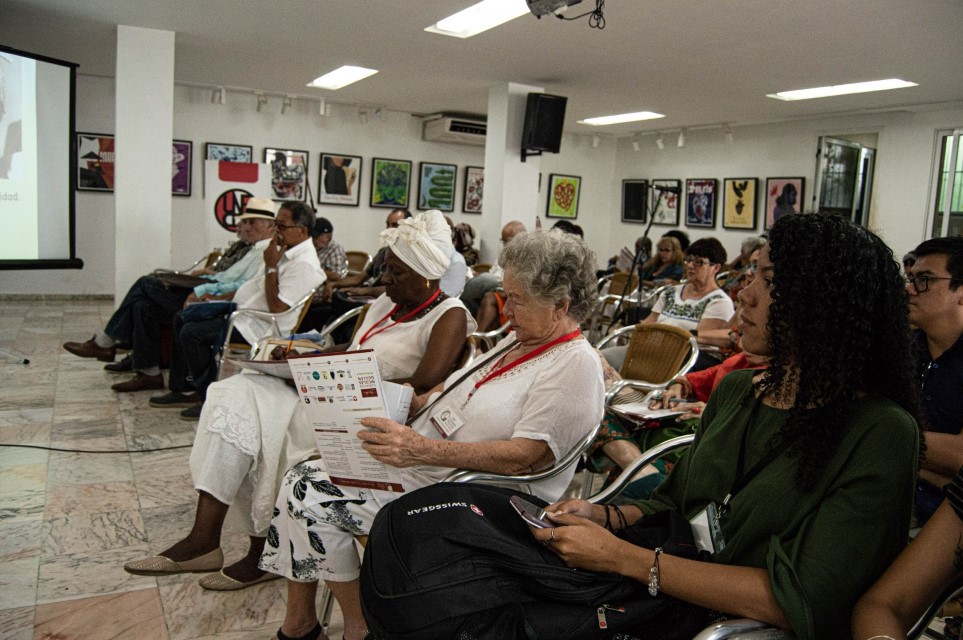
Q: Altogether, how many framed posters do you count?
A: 14